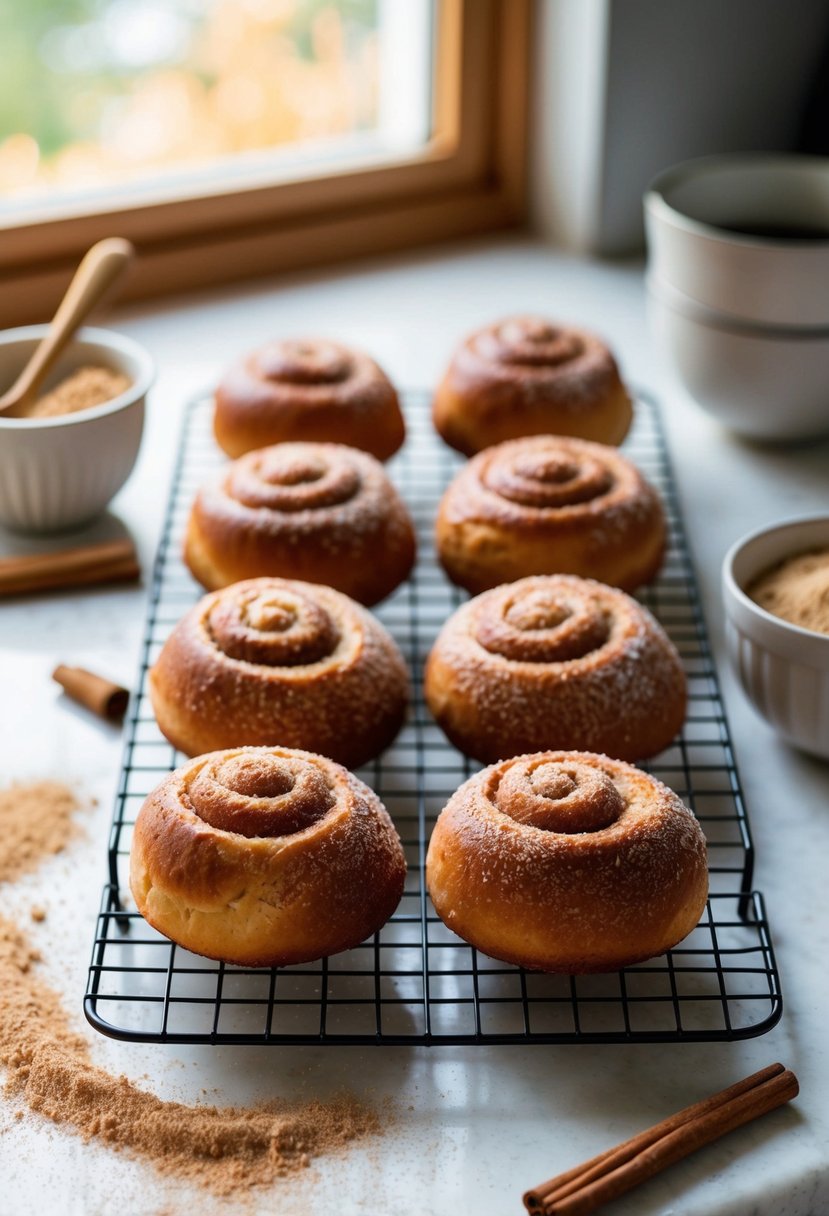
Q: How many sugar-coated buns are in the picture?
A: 8